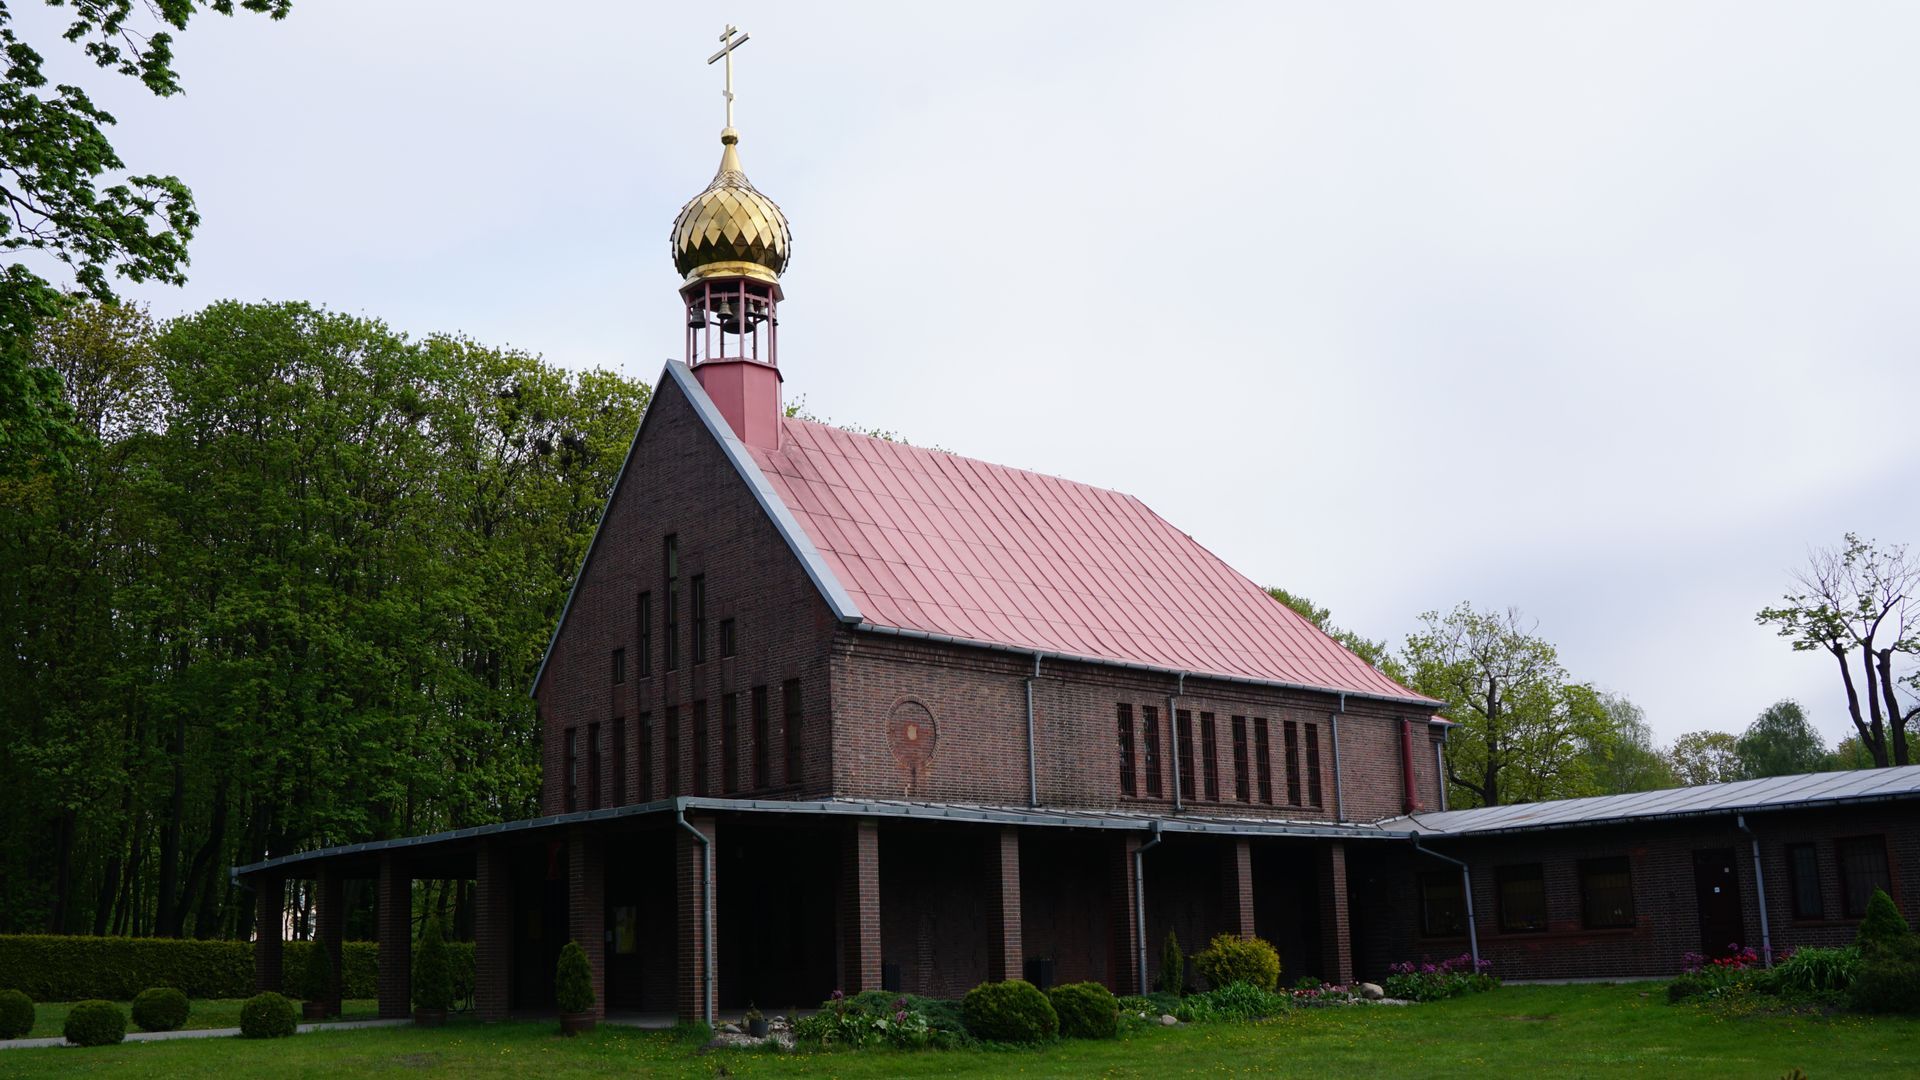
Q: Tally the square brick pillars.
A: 11